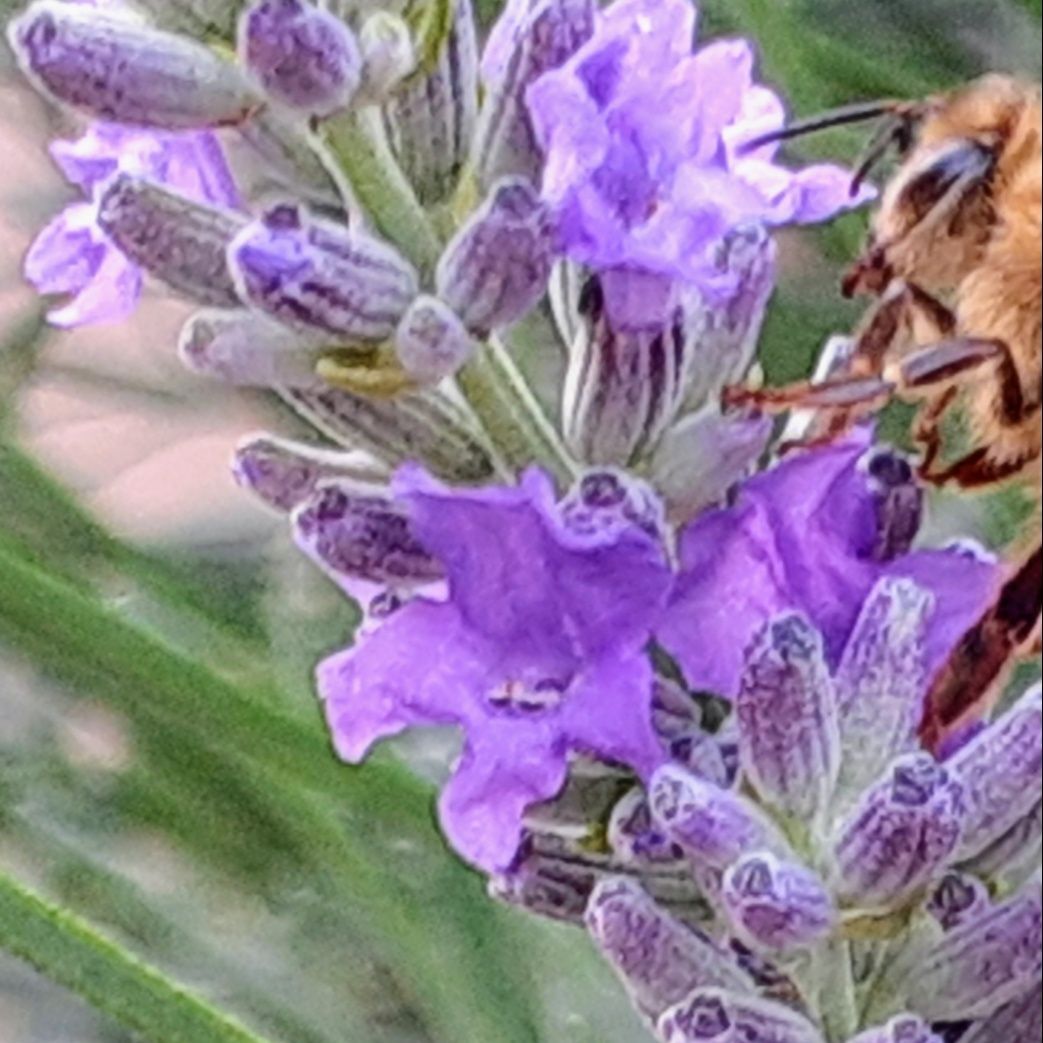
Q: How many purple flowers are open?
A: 4